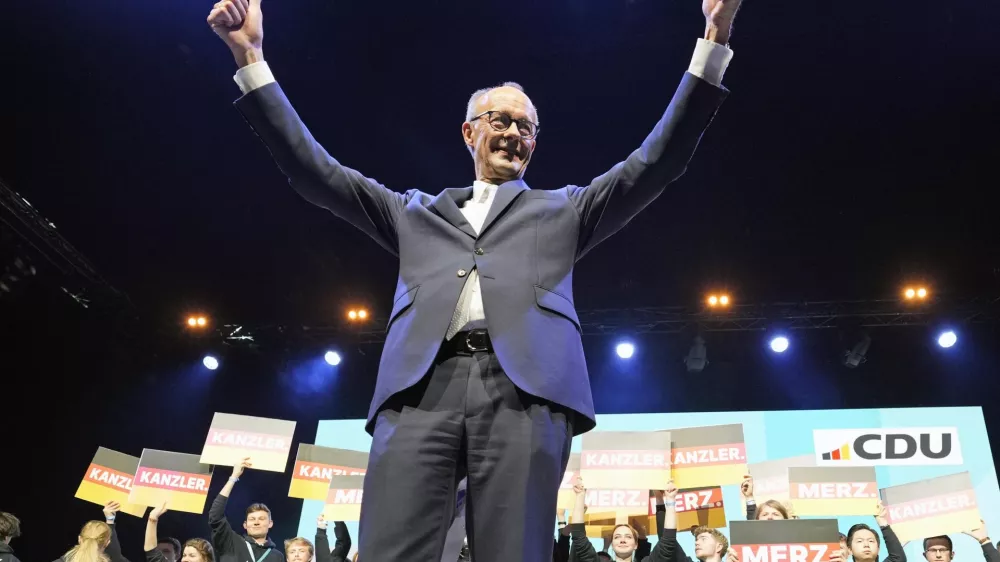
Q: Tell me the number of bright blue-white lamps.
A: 5